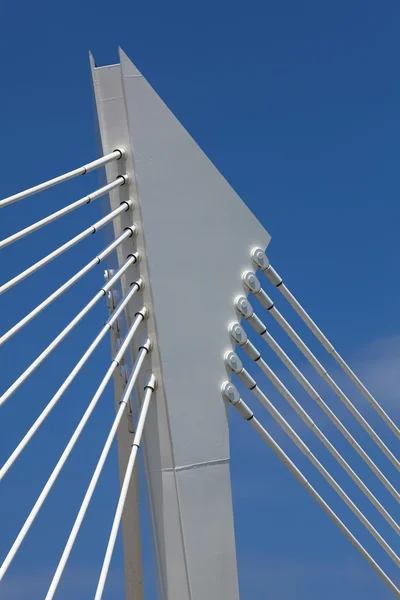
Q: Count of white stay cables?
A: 15